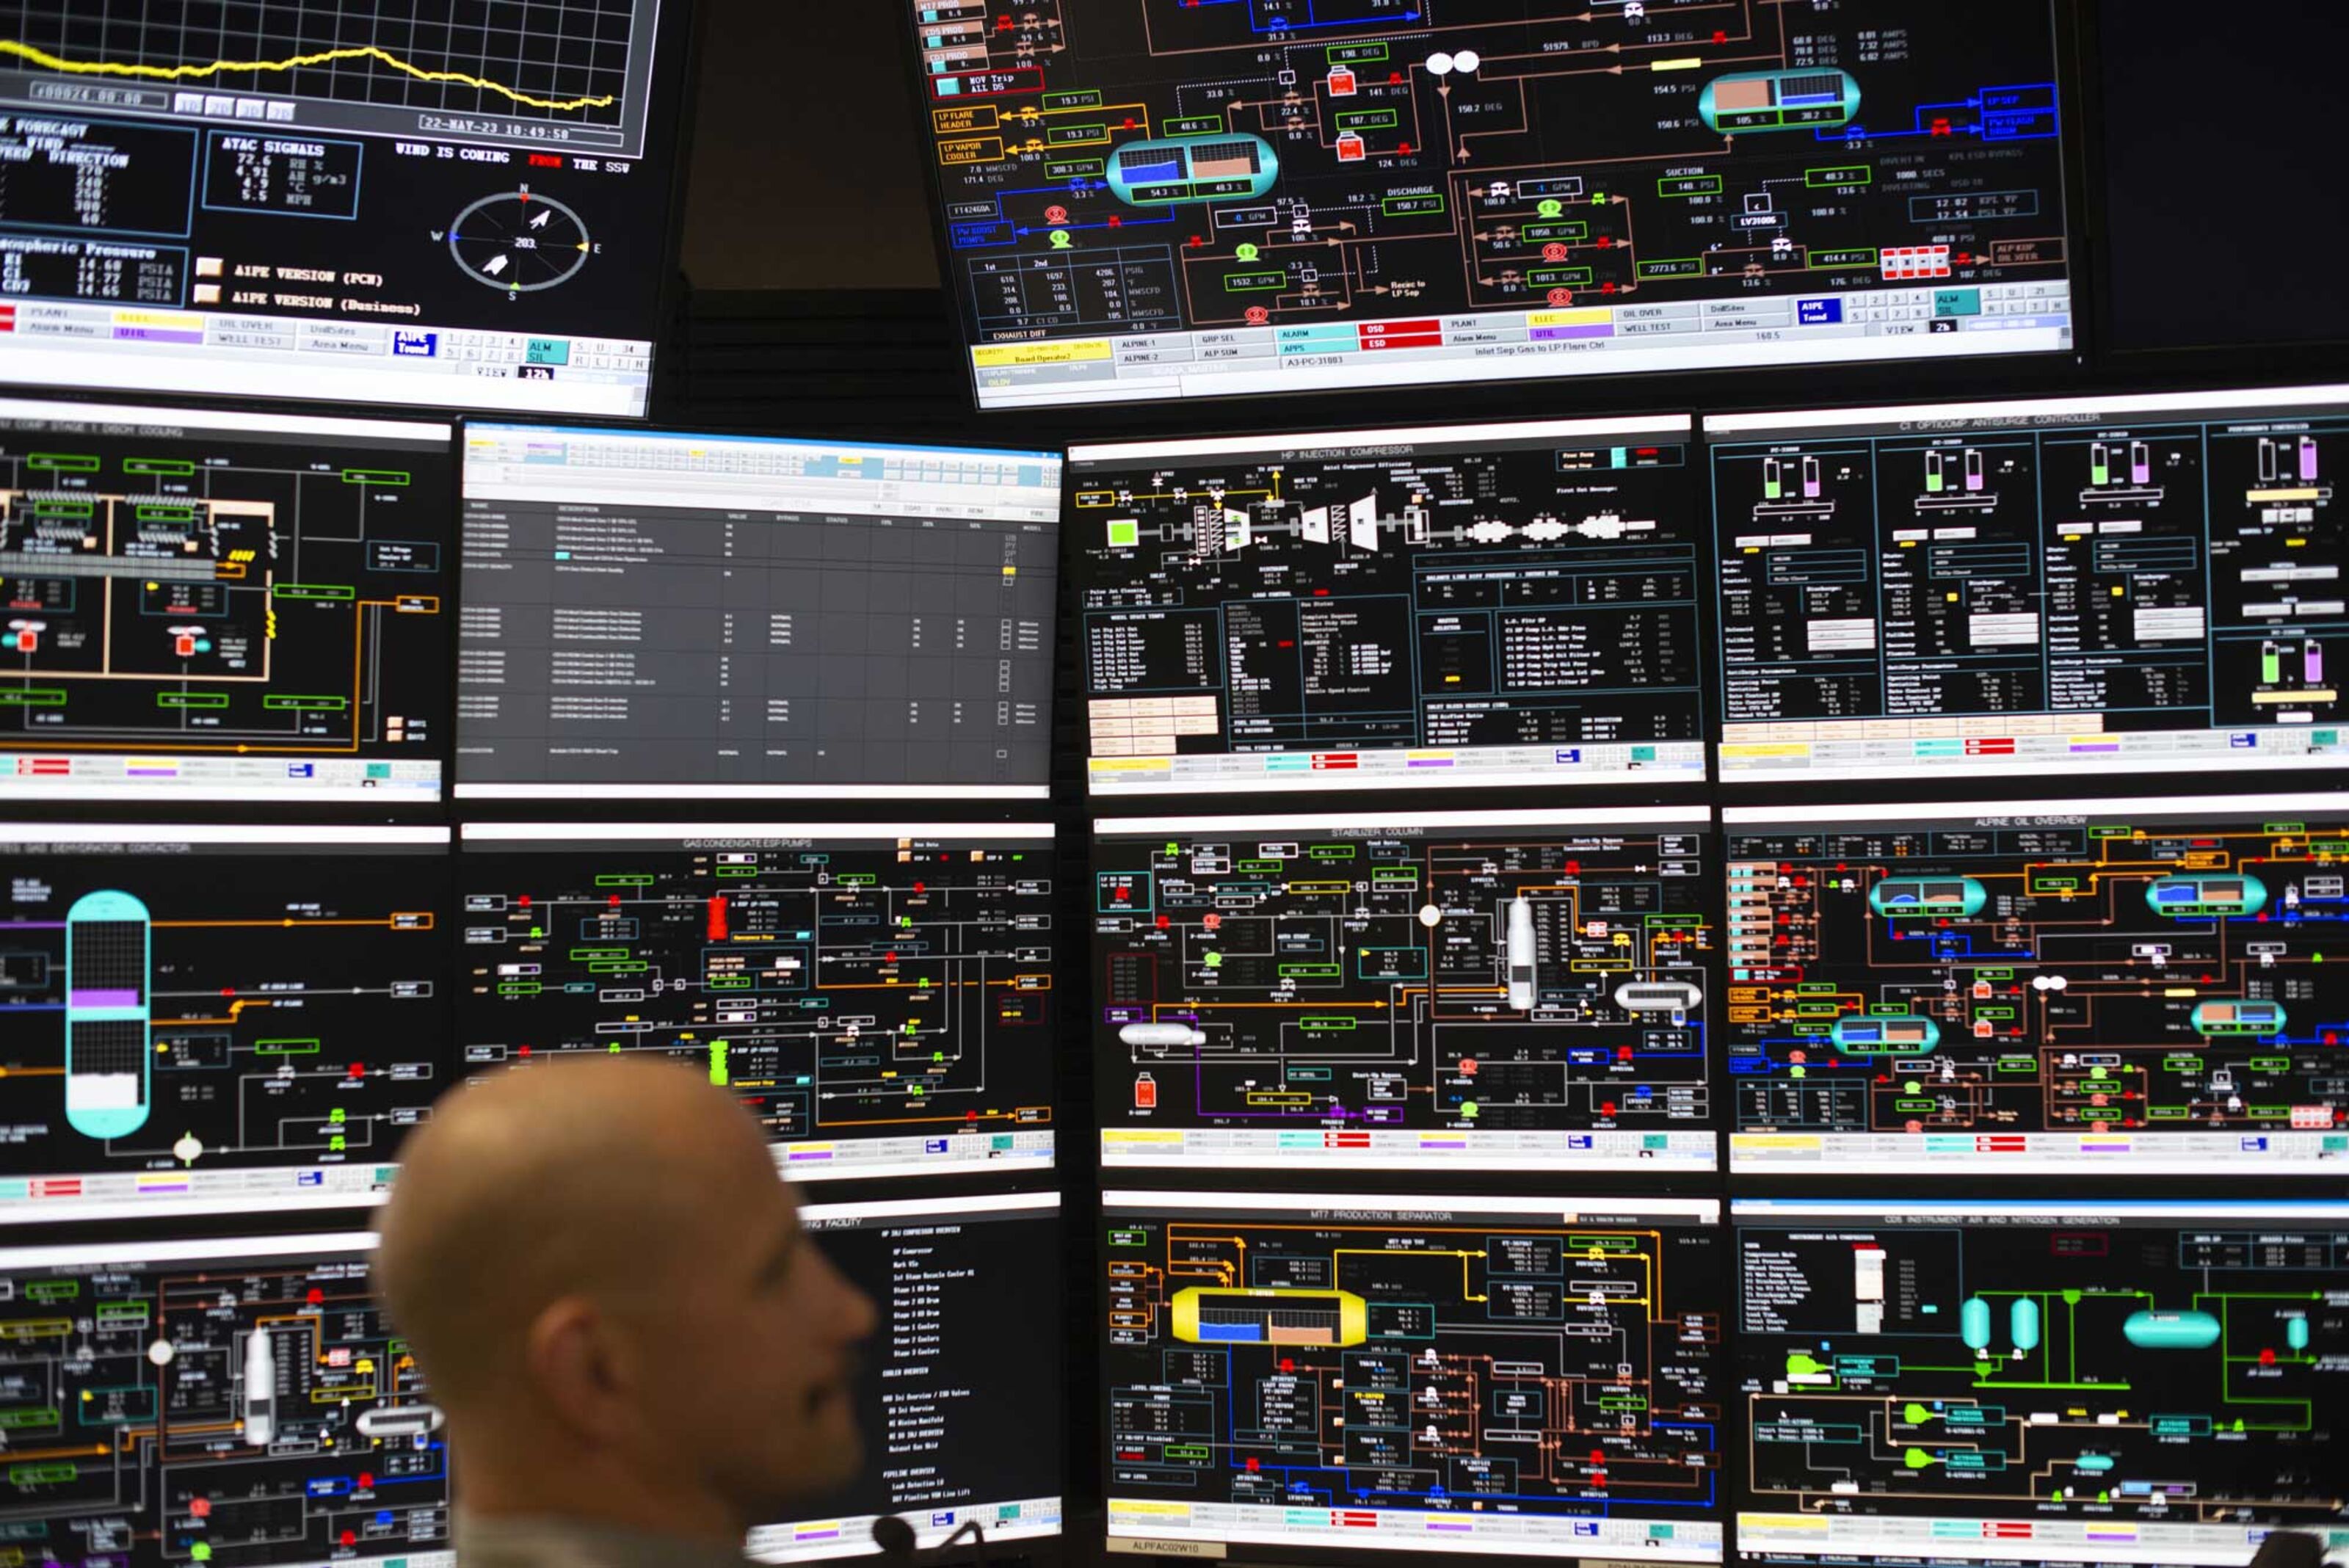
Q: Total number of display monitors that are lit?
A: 14